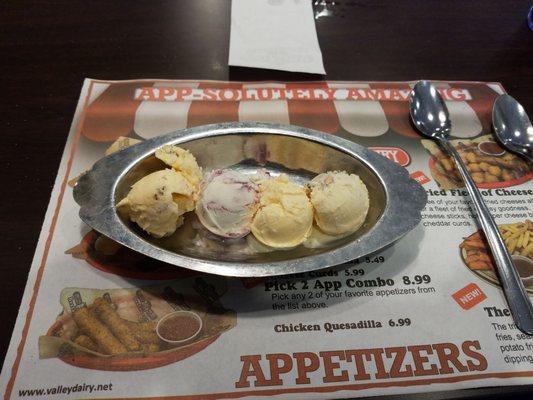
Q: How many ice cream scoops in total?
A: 4